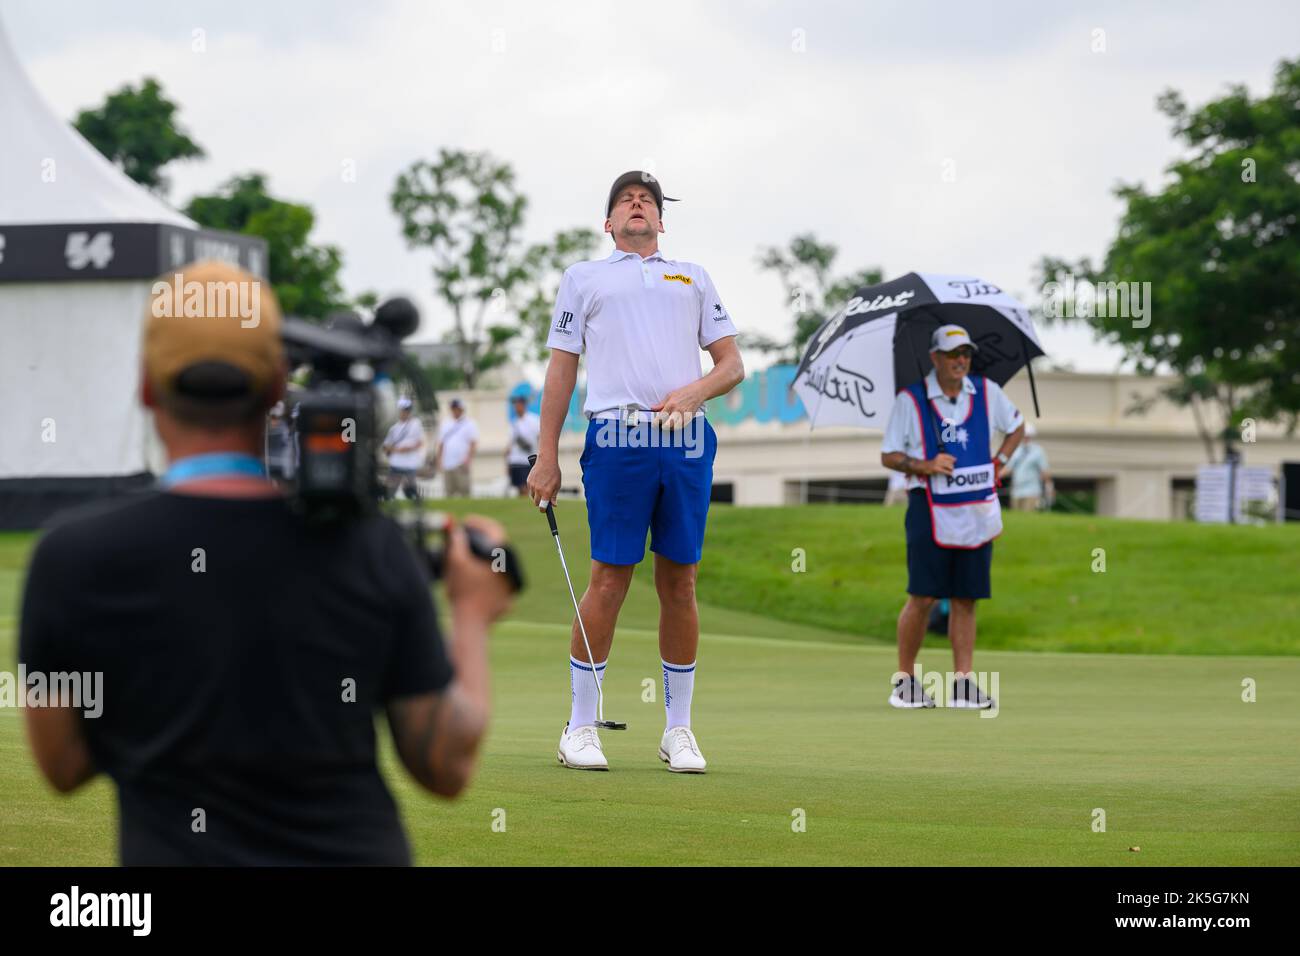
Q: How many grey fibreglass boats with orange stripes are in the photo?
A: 0